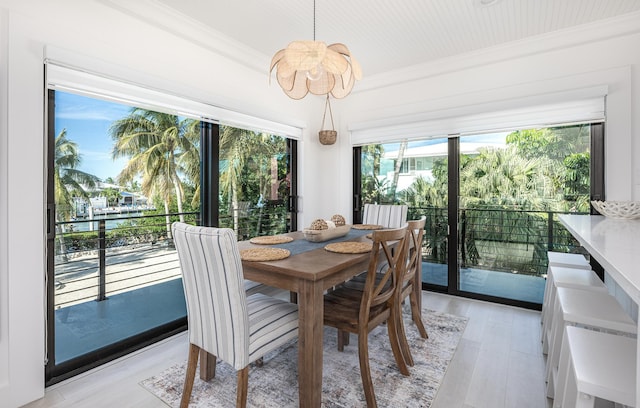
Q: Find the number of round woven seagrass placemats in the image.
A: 5